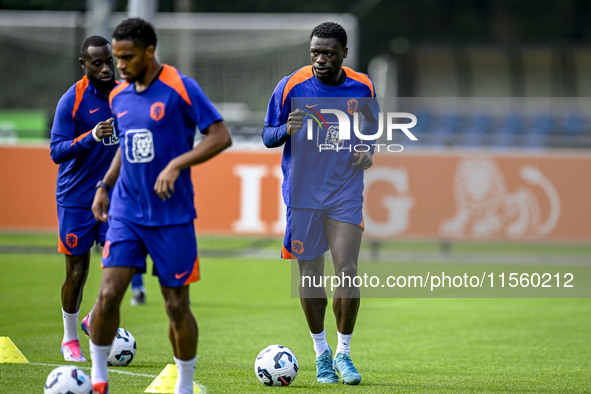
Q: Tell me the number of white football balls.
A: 3